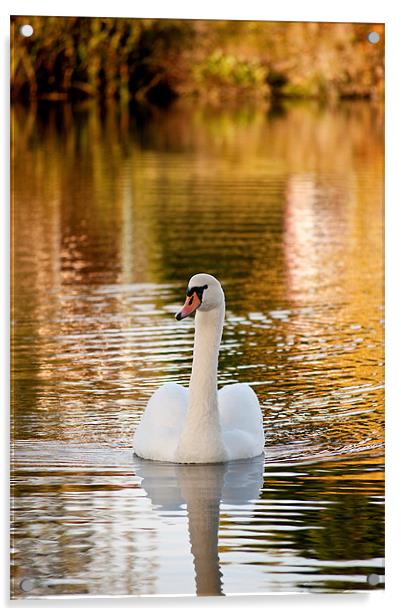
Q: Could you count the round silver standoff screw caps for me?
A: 4